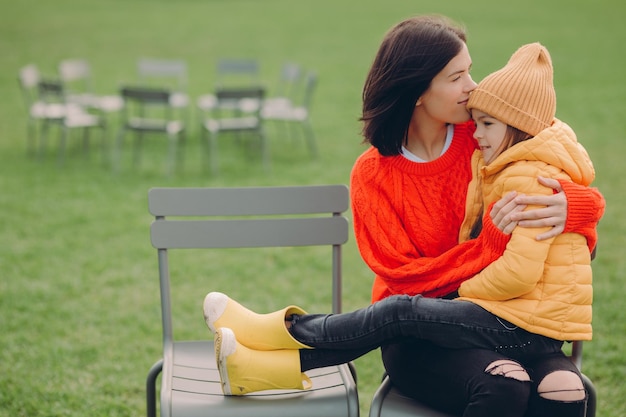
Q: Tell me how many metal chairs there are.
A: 11